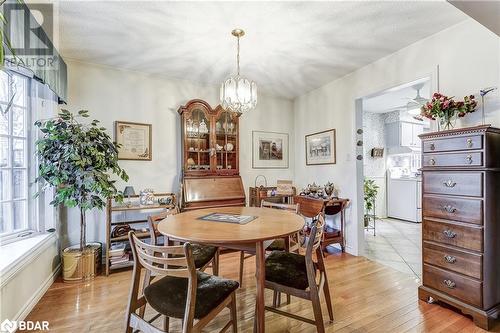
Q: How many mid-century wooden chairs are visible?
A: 4